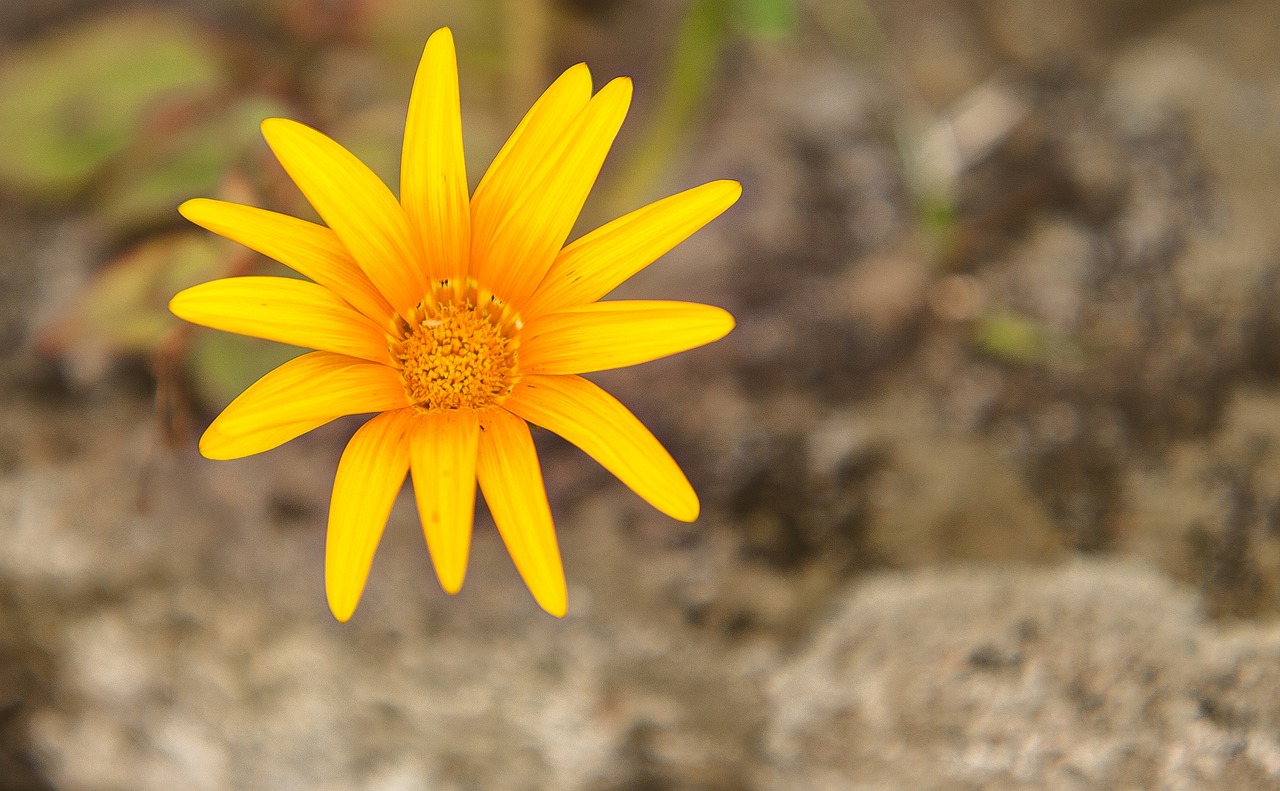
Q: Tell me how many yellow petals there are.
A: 13